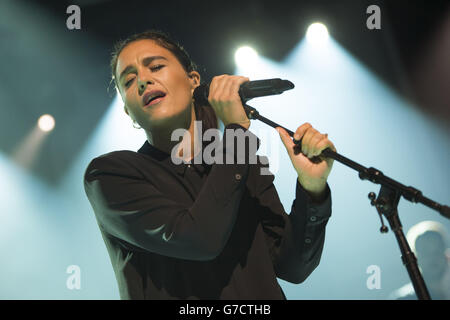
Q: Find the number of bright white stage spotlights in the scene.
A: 3